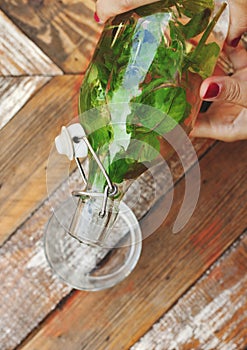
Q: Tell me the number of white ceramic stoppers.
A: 1